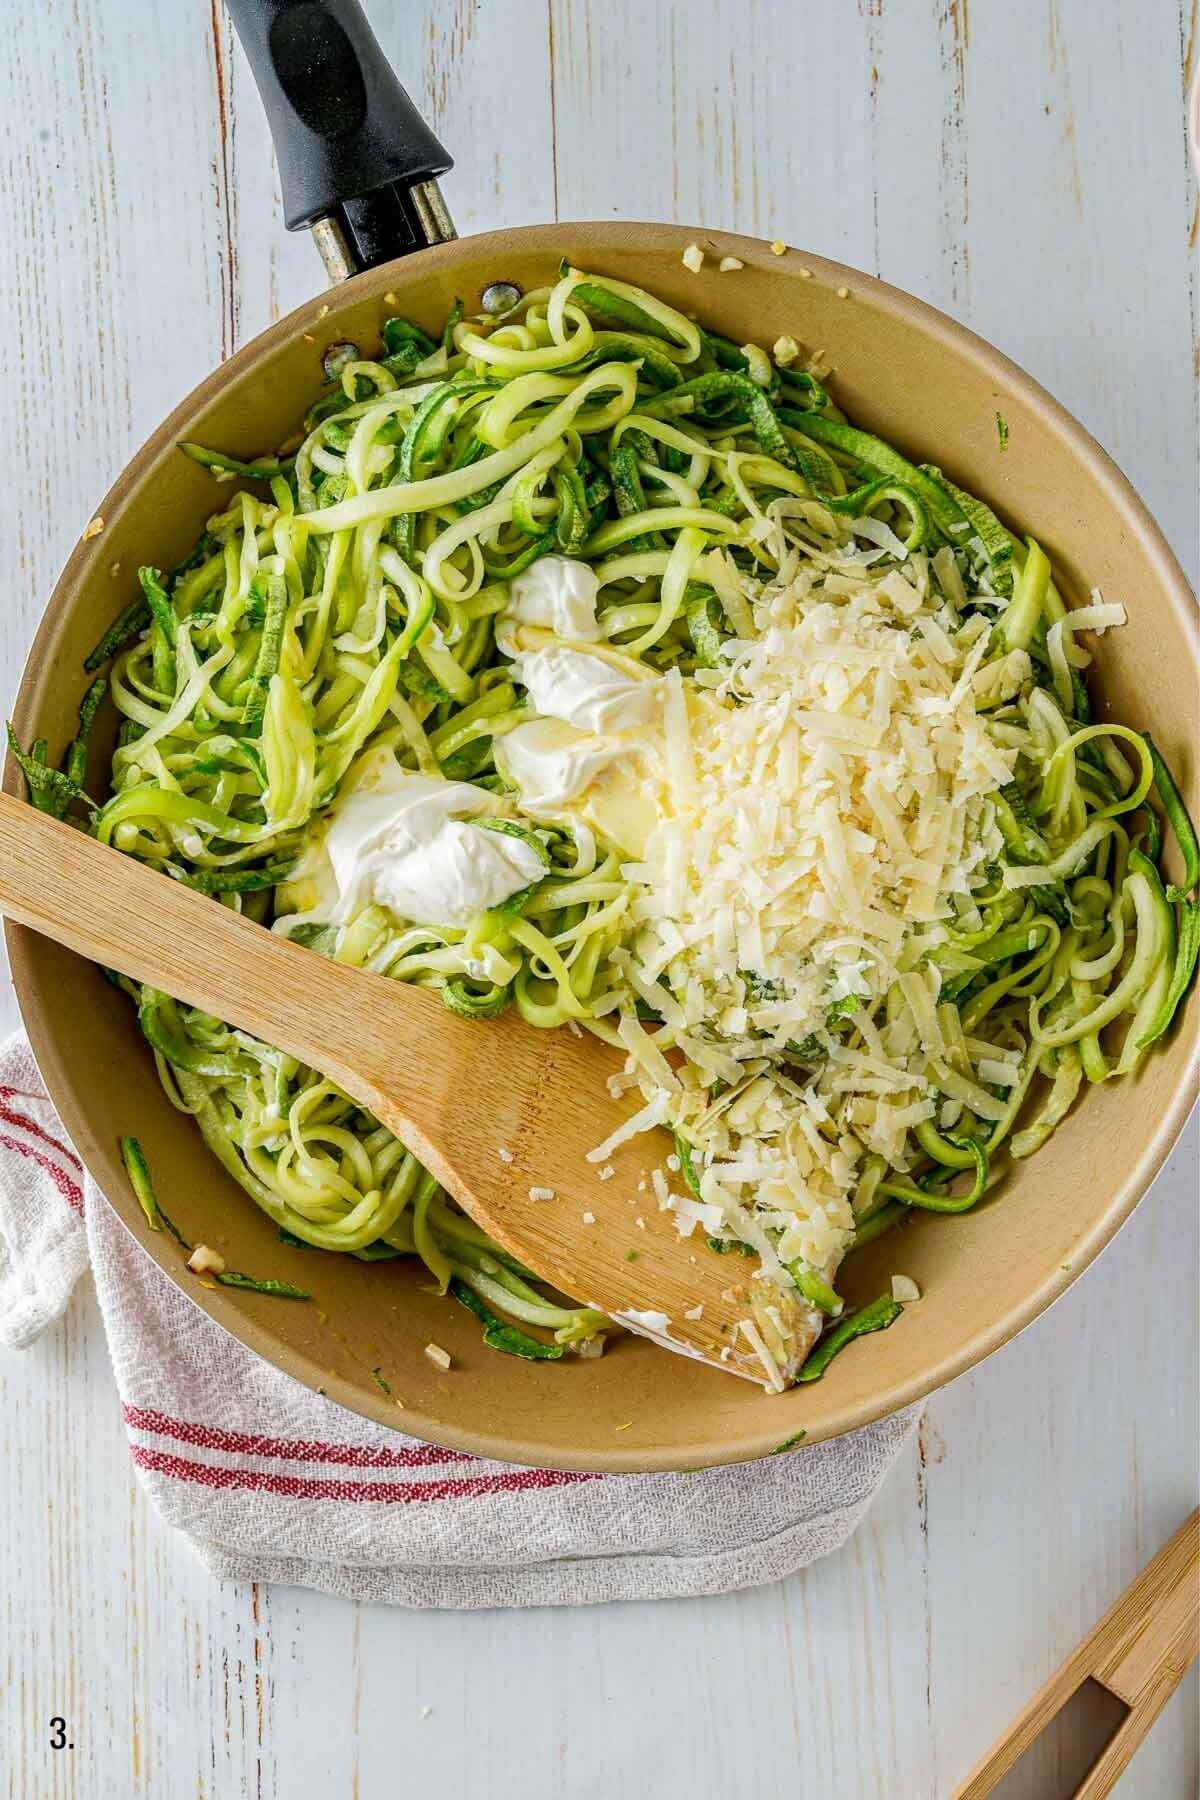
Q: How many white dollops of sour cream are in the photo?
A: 4